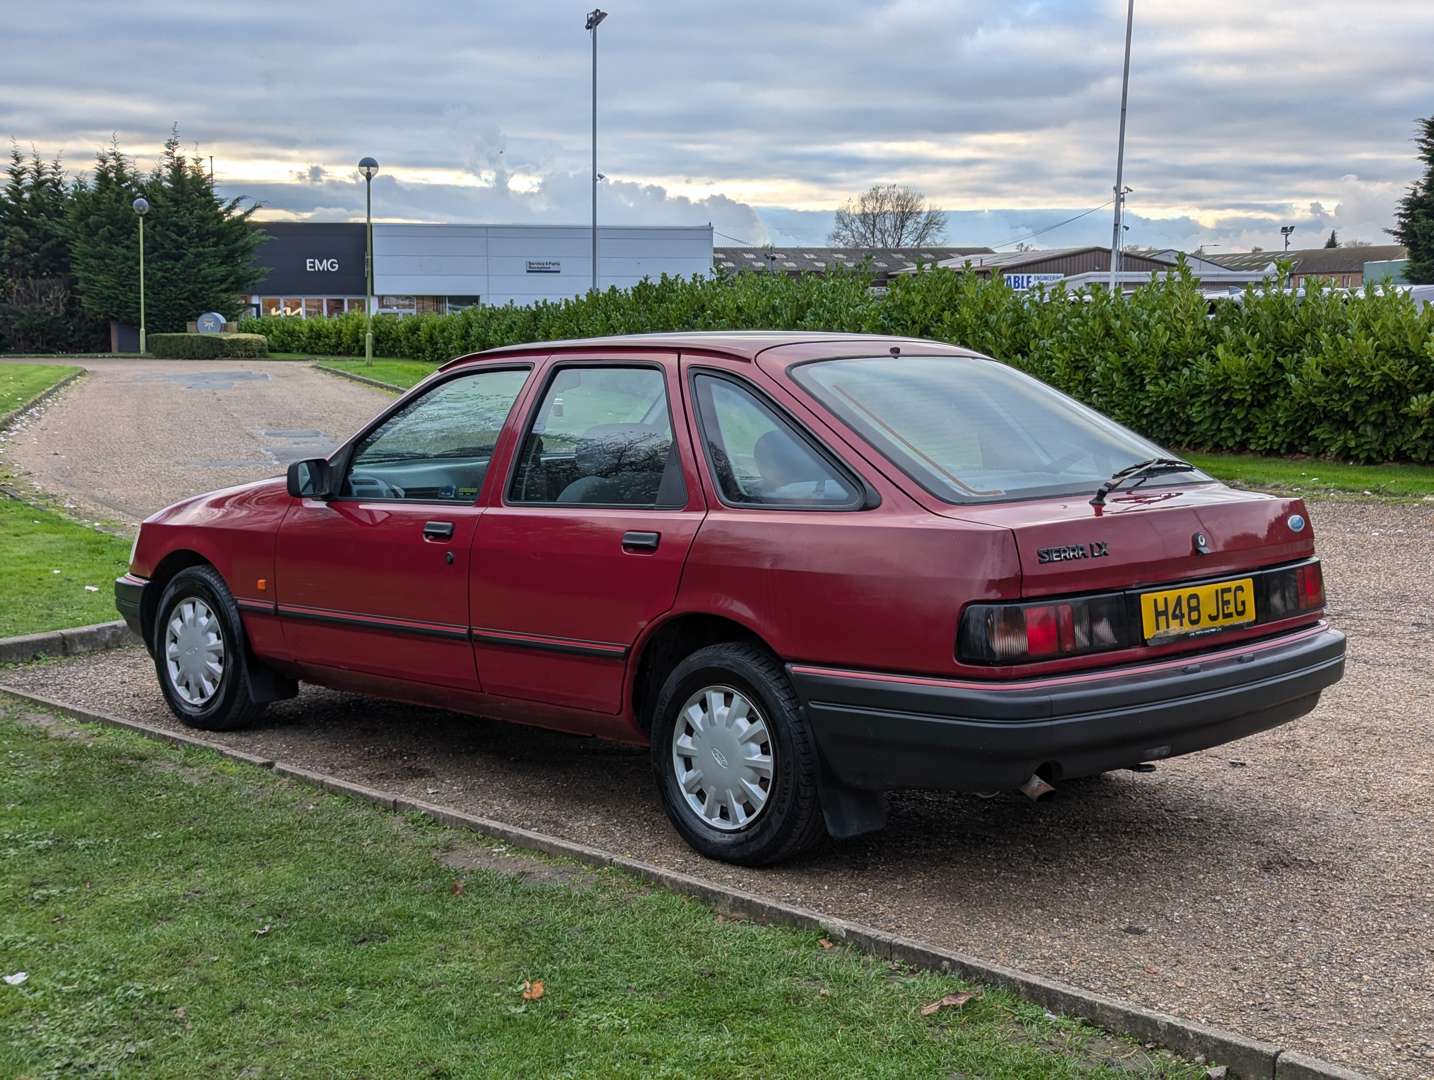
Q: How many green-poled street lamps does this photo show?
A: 2